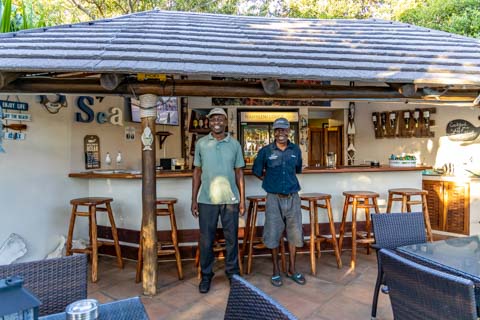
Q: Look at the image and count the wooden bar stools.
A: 7